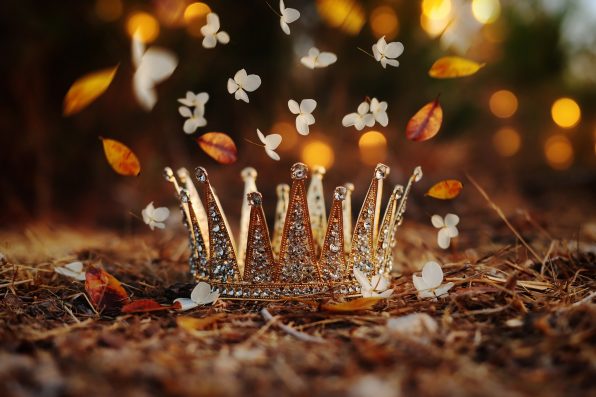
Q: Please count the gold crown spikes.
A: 14